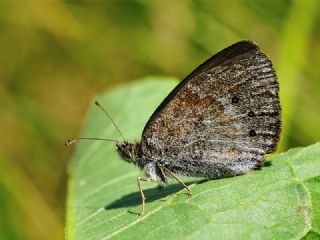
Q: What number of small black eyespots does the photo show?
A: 3